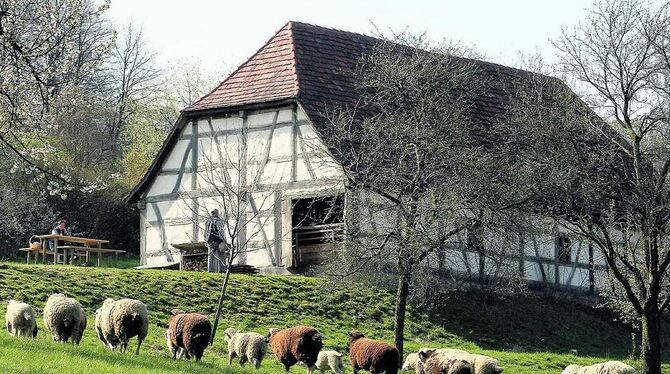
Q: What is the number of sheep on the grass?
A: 11